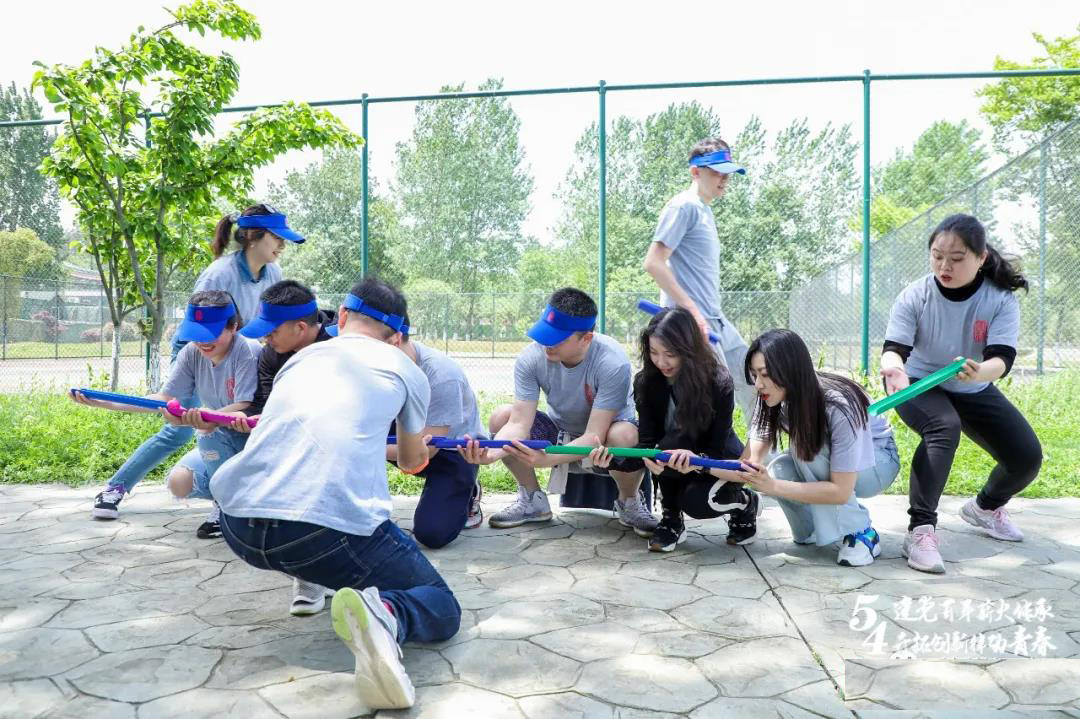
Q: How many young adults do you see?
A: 10